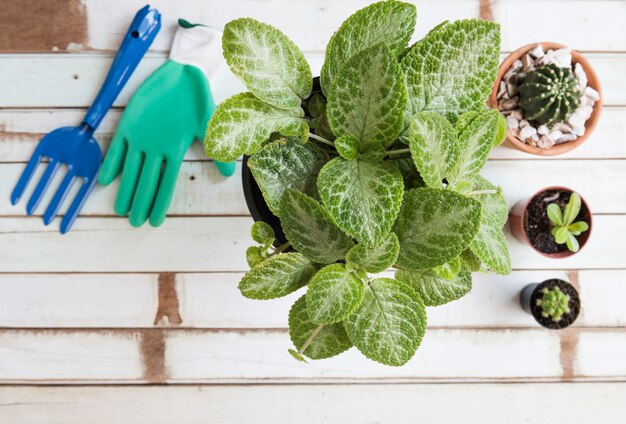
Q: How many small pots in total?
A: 3